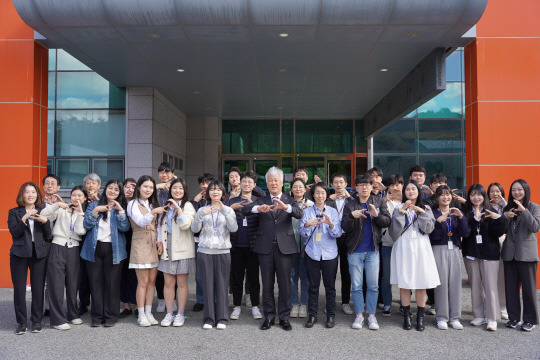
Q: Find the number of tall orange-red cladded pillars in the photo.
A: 2